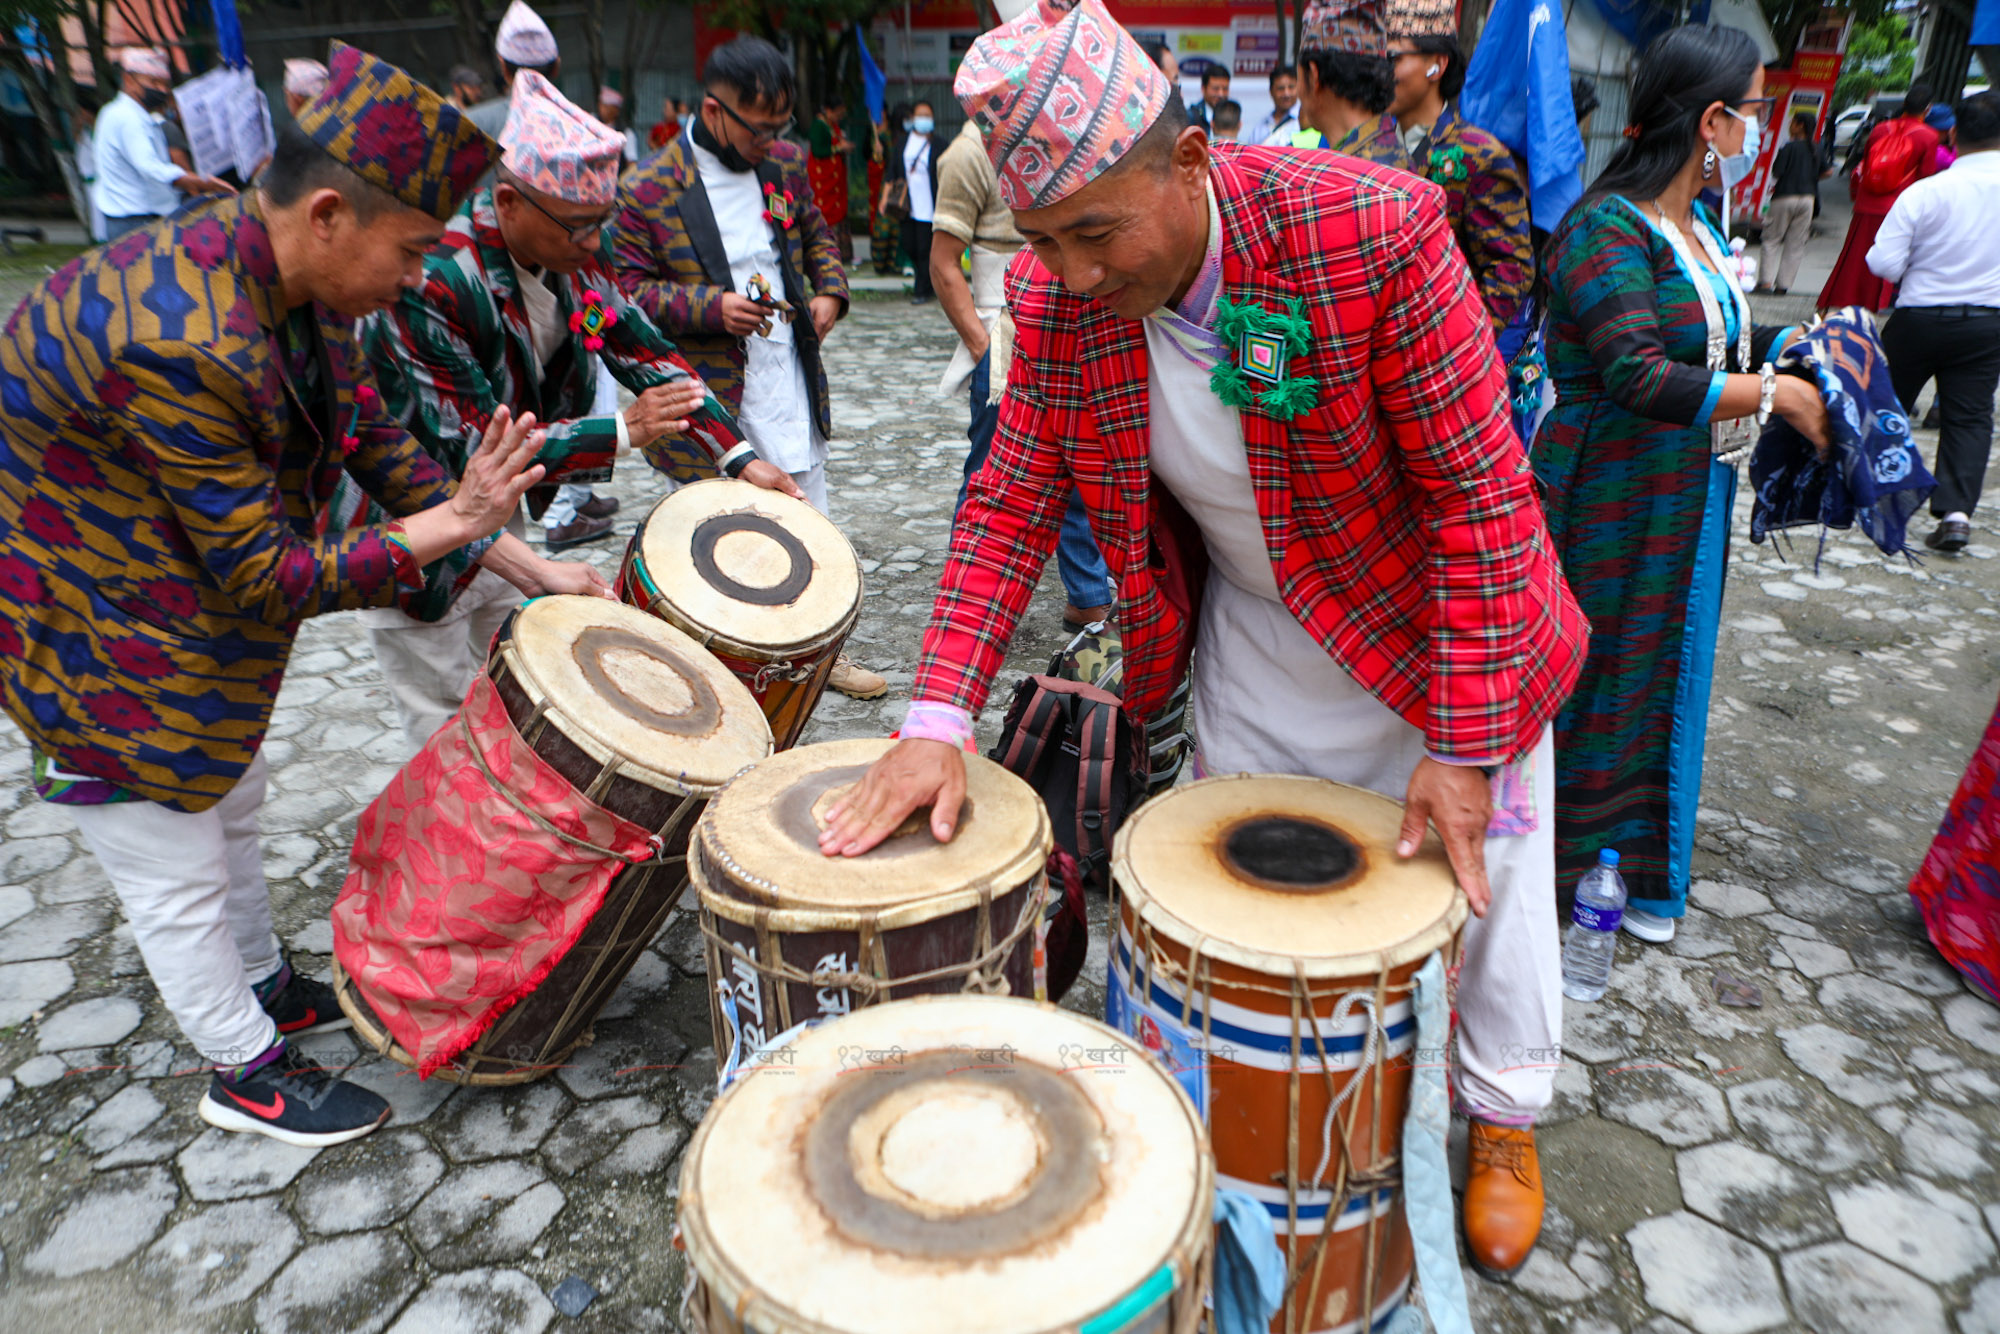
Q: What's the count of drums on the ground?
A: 5